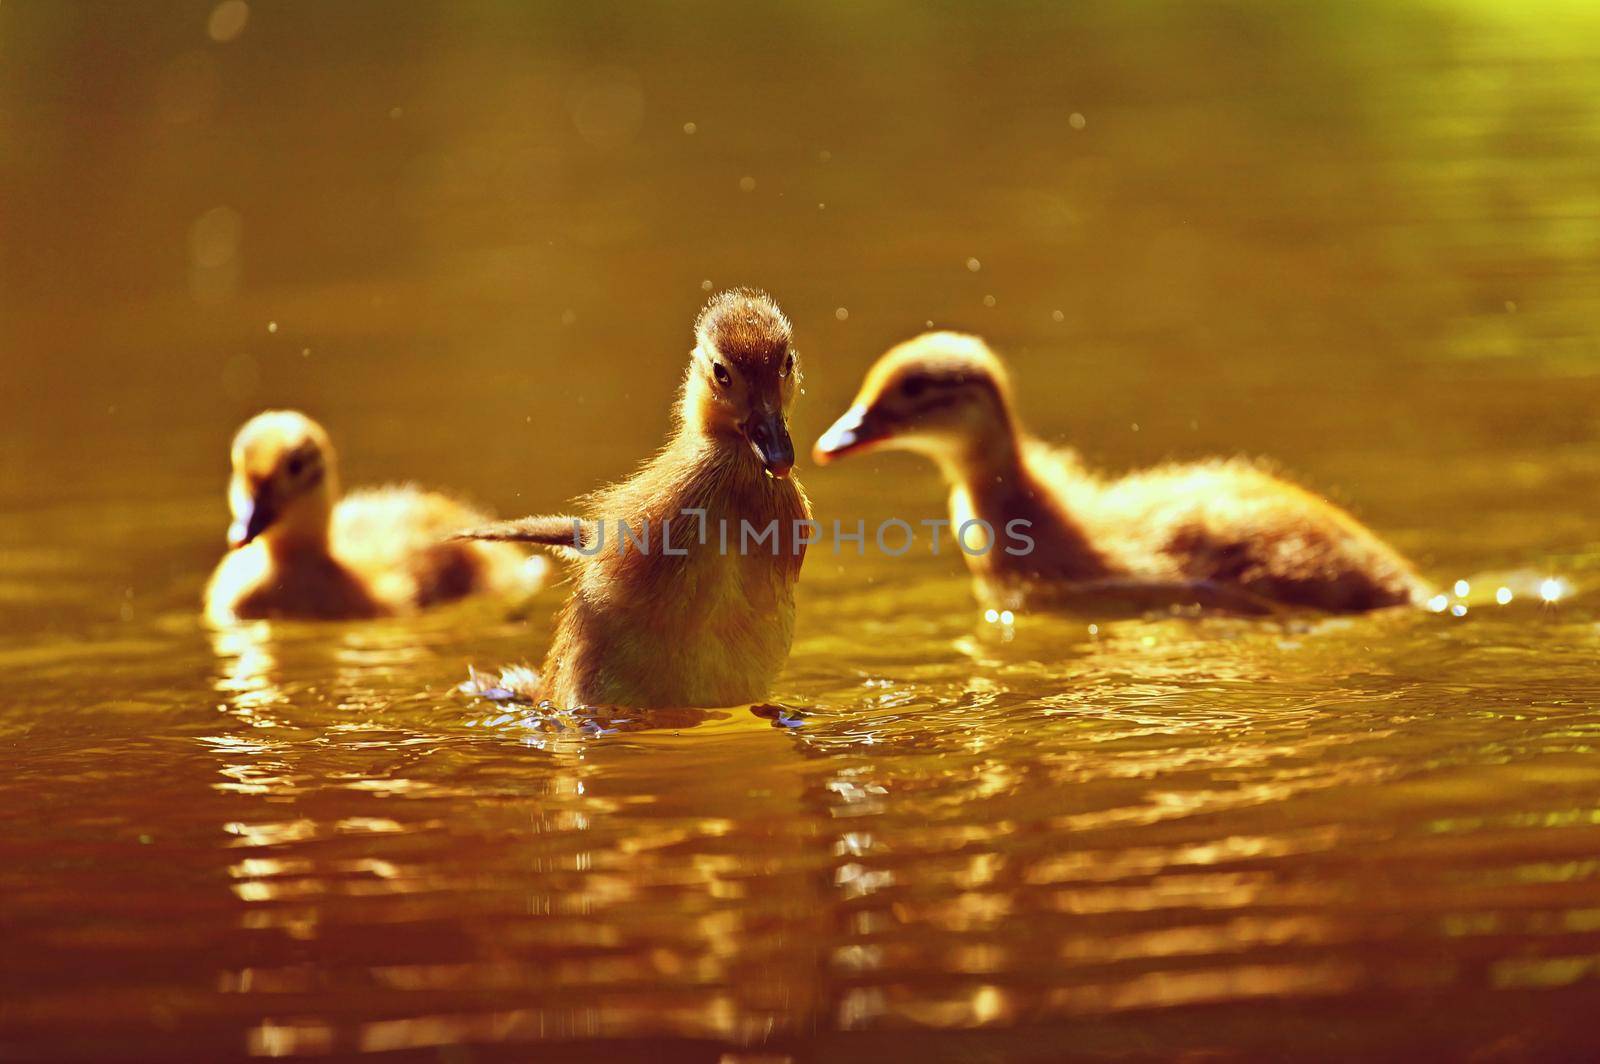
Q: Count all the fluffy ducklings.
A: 3